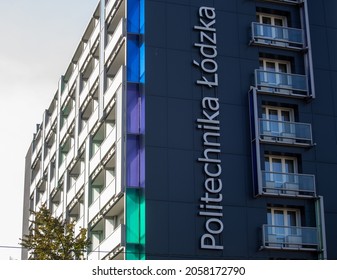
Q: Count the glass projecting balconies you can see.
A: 5